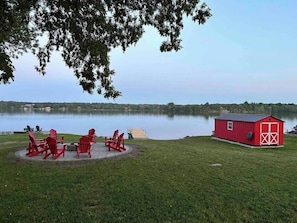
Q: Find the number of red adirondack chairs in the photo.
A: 7